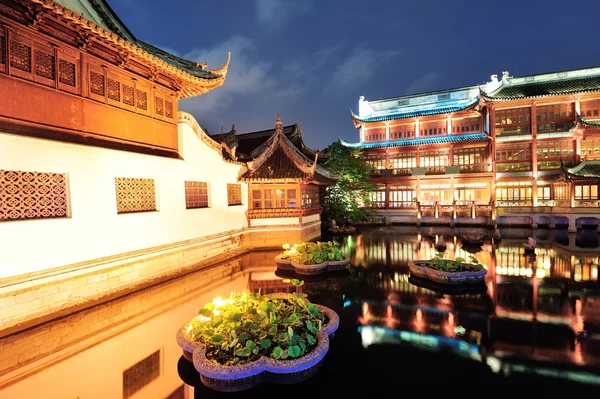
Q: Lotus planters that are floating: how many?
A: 3